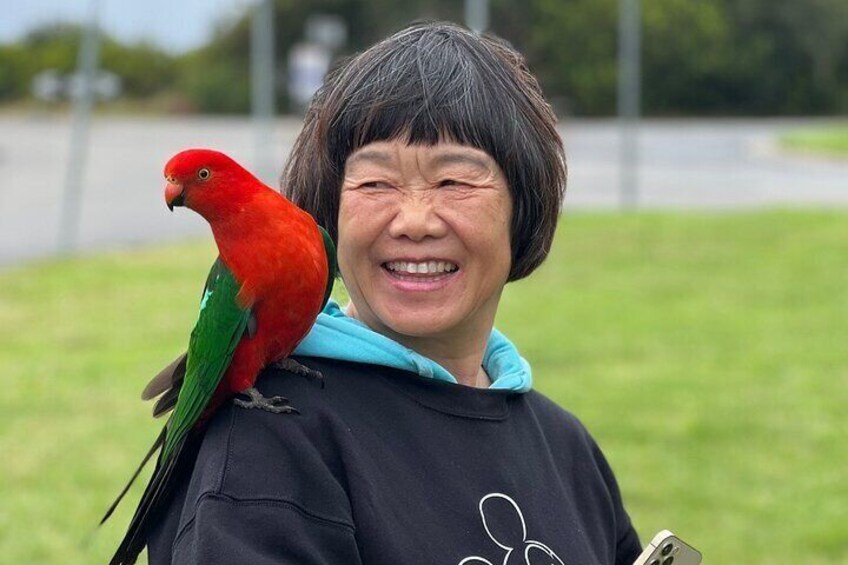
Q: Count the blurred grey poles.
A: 4